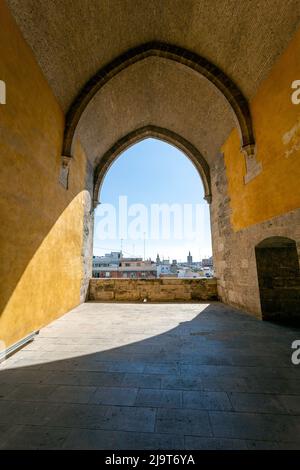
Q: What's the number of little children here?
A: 0